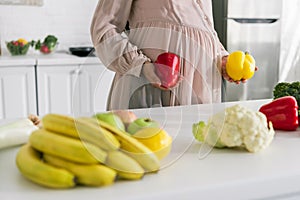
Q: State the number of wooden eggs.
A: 0